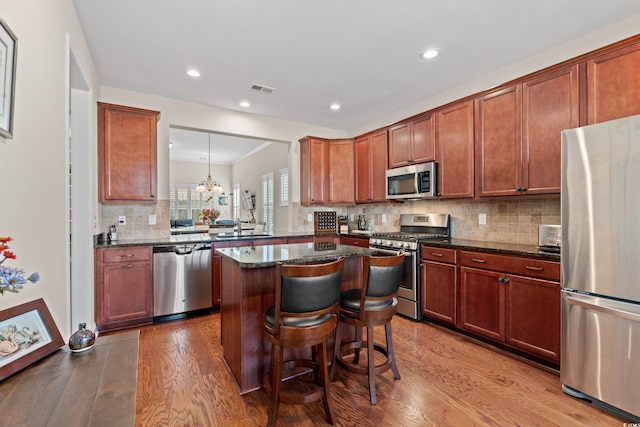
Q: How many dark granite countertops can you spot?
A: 3